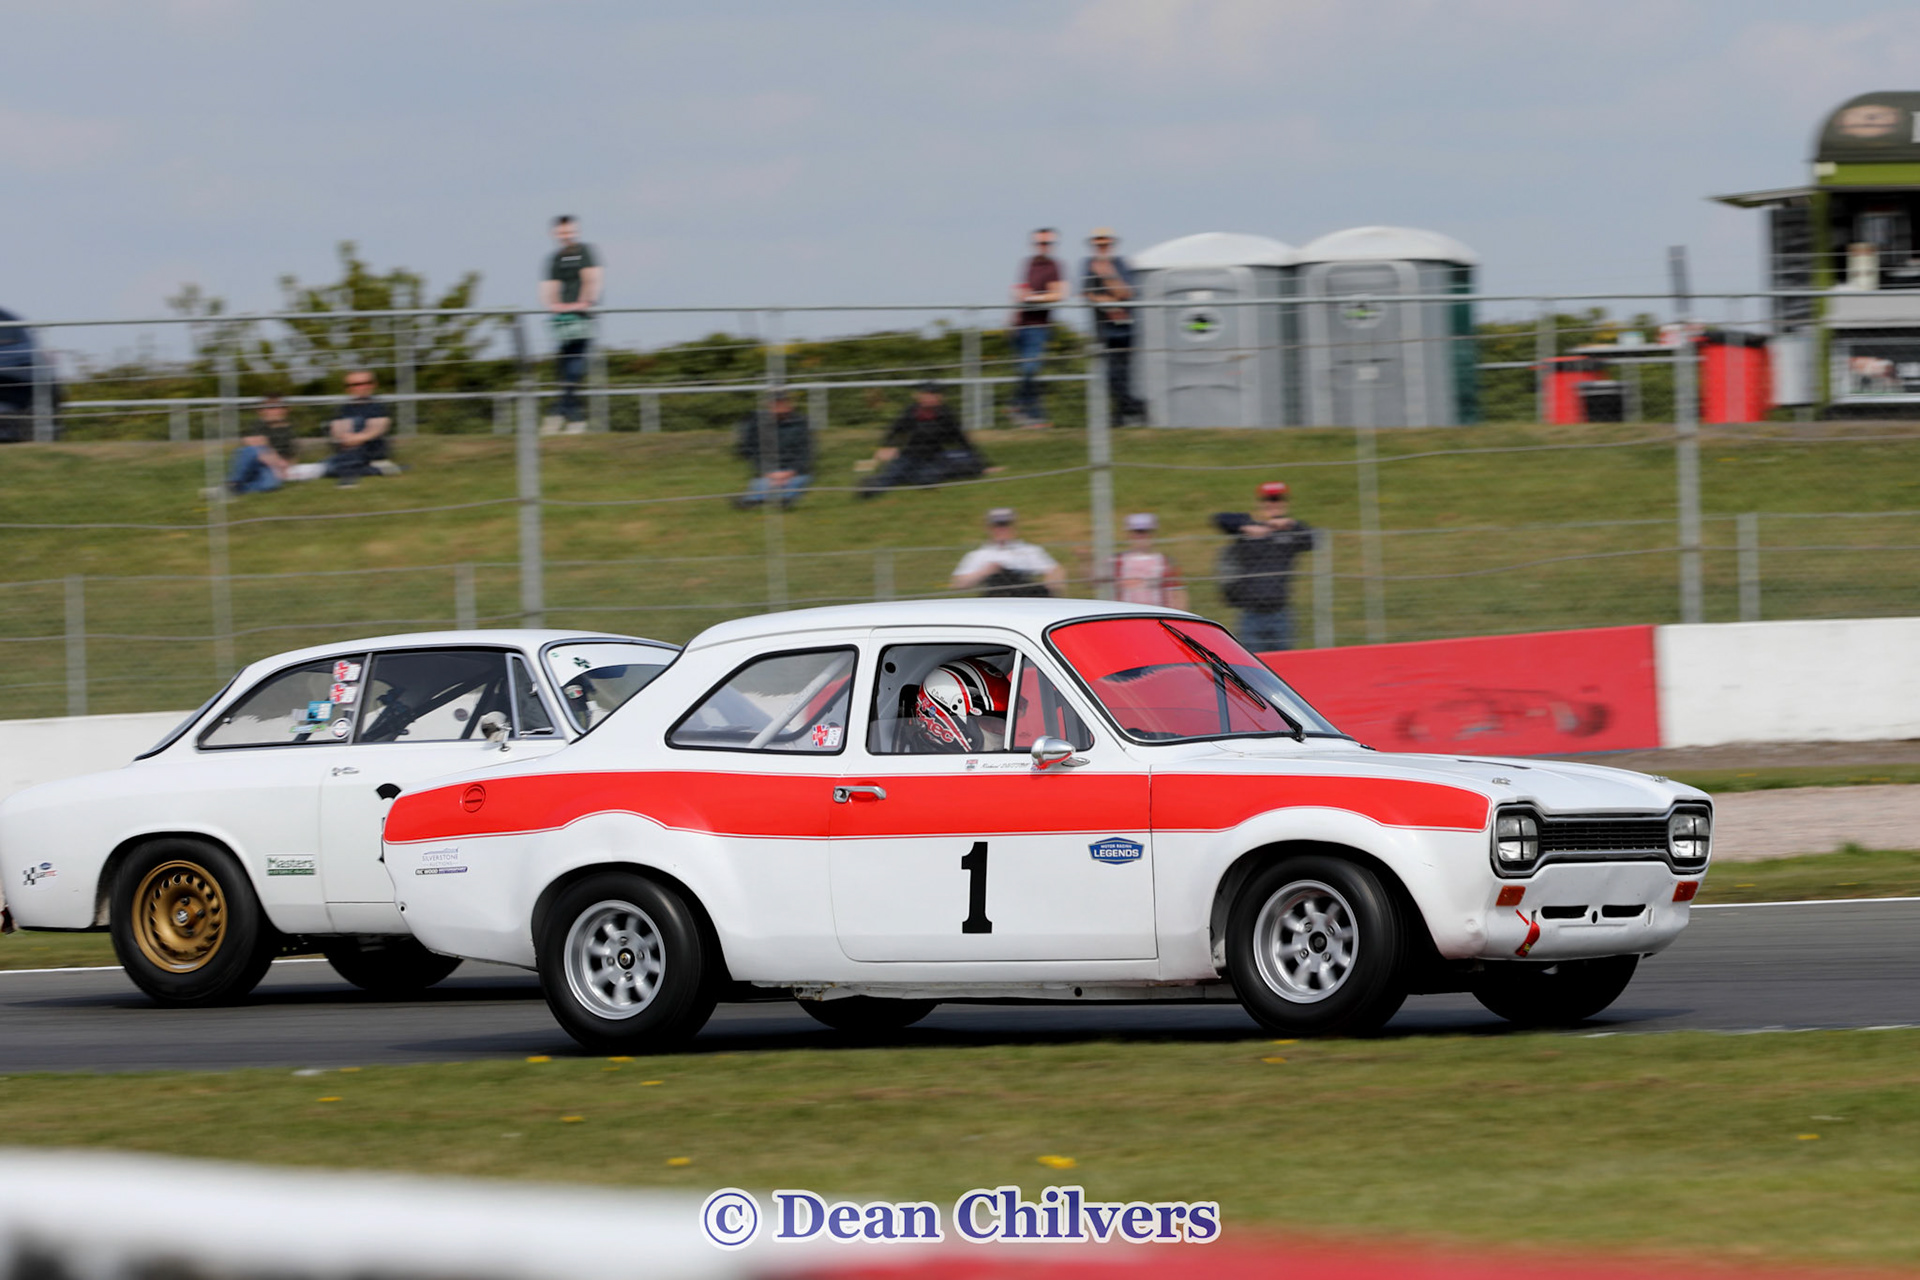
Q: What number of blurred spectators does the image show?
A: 10